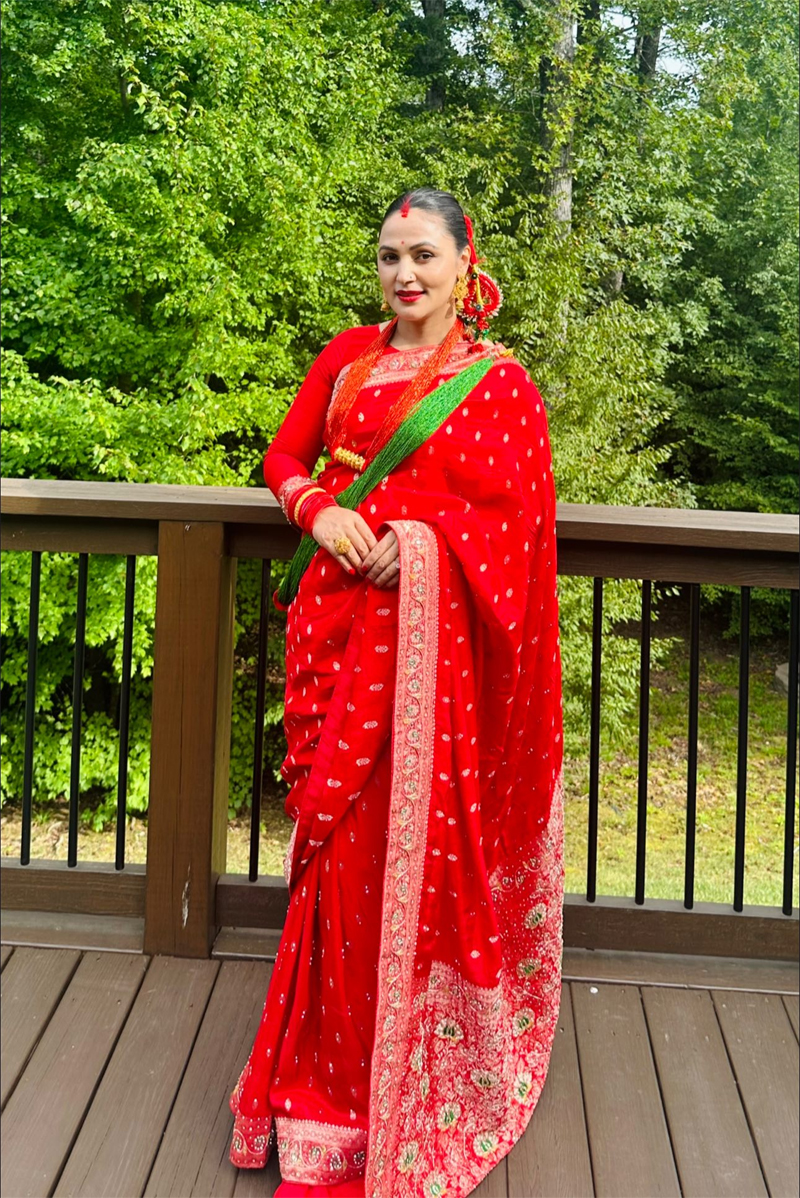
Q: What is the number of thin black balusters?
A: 9